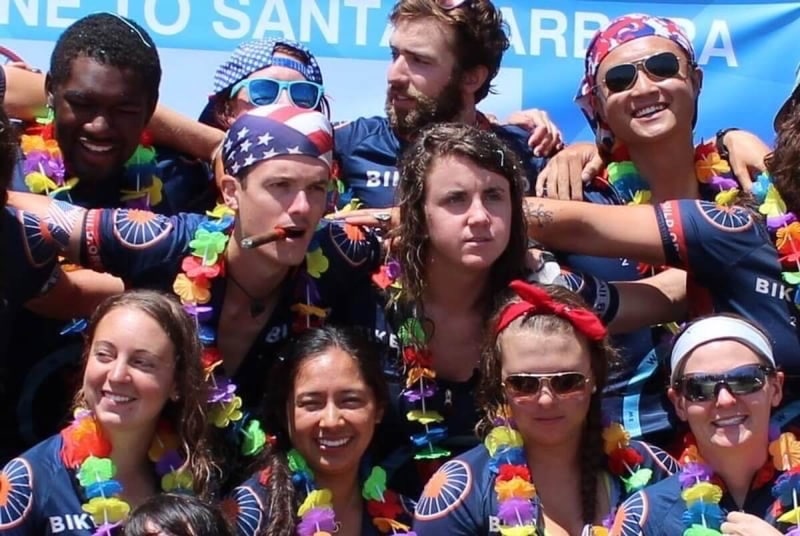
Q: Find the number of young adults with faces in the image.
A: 10